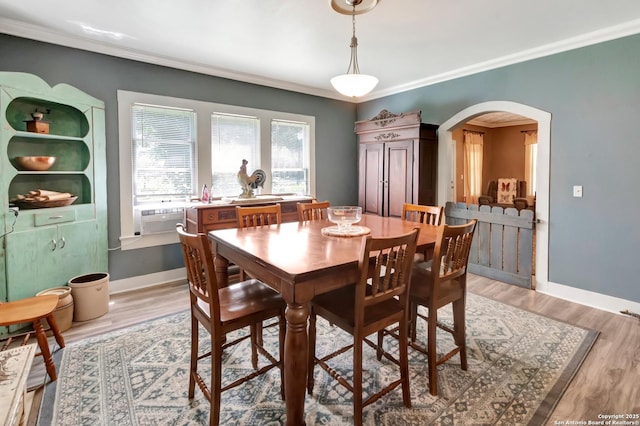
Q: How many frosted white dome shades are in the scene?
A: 1